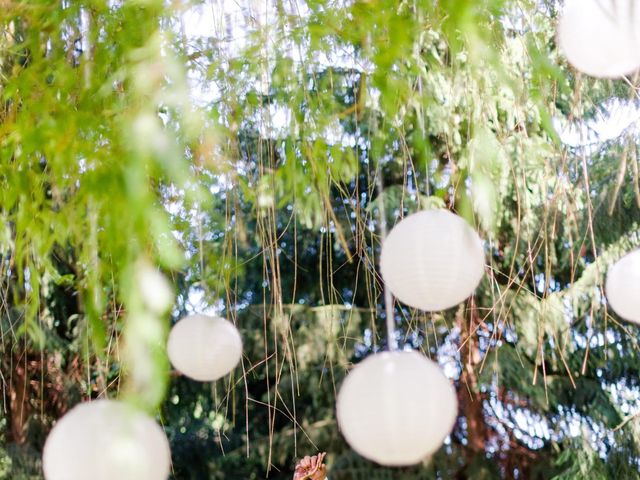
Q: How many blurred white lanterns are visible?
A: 6